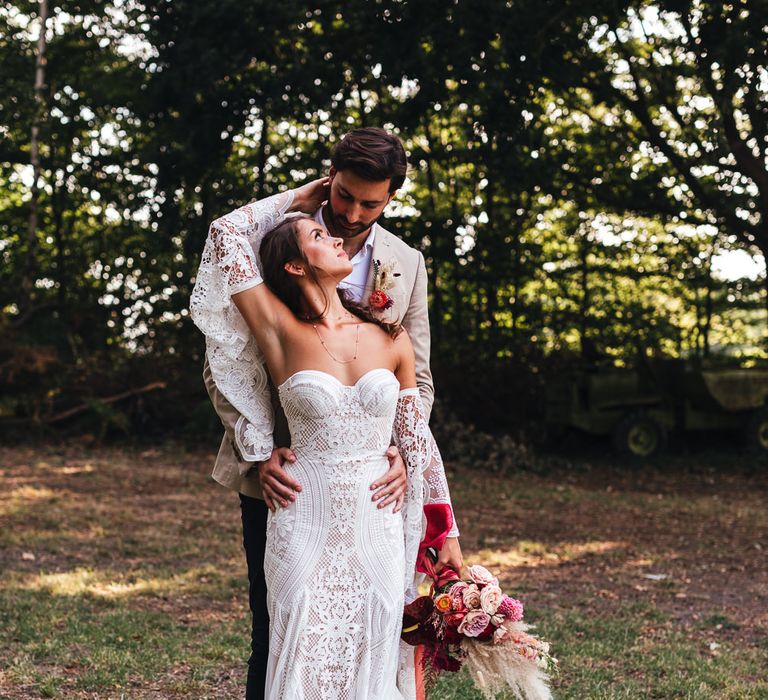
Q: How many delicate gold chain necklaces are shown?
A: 1